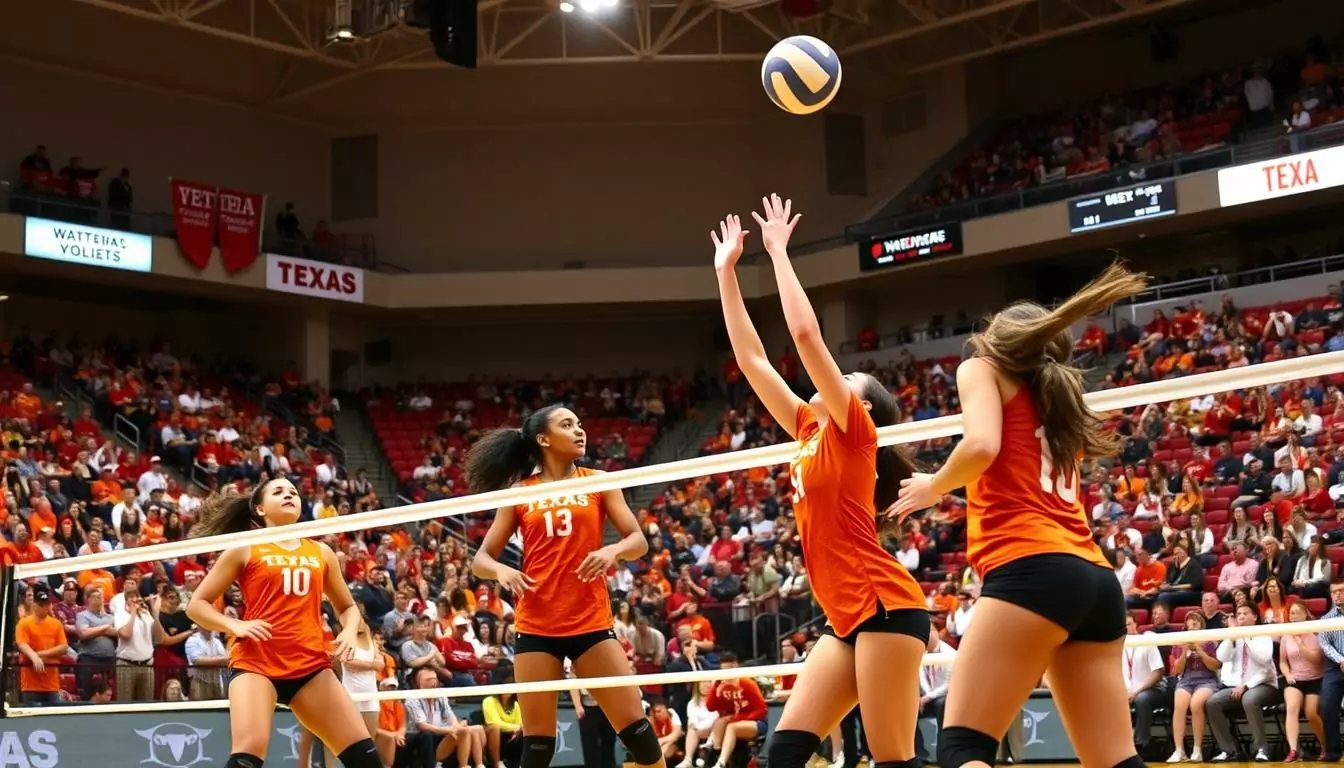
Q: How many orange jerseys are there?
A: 4